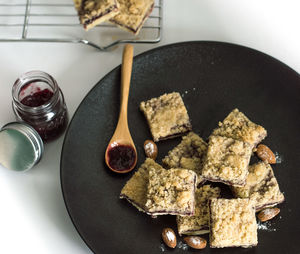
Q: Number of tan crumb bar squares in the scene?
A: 11